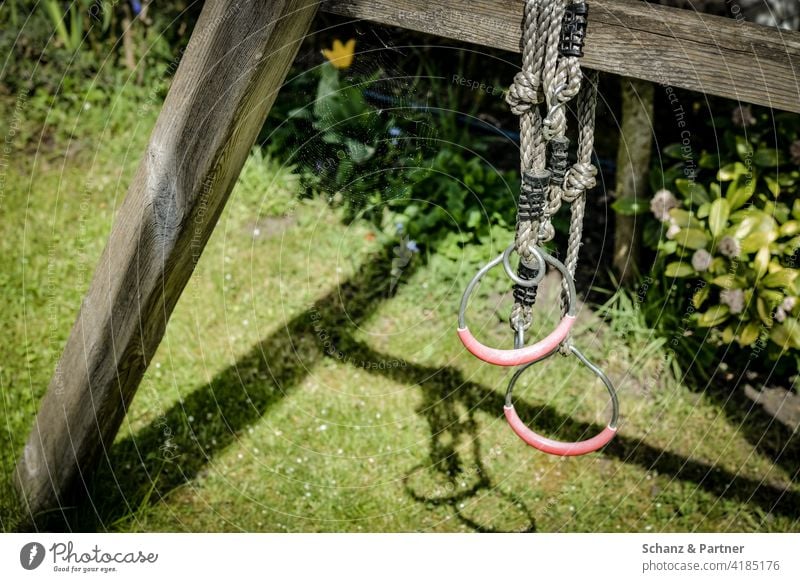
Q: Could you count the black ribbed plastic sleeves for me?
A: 4